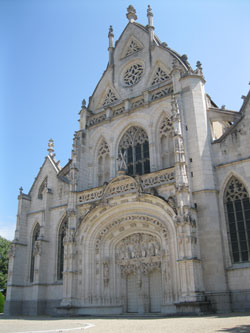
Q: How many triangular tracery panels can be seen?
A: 3